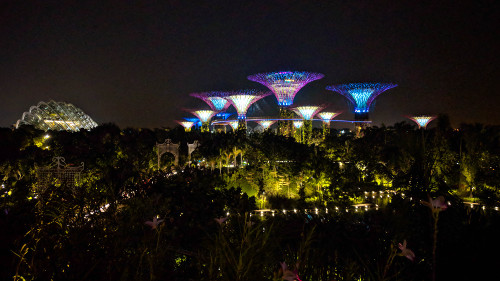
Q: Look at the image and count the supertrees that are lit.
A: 12